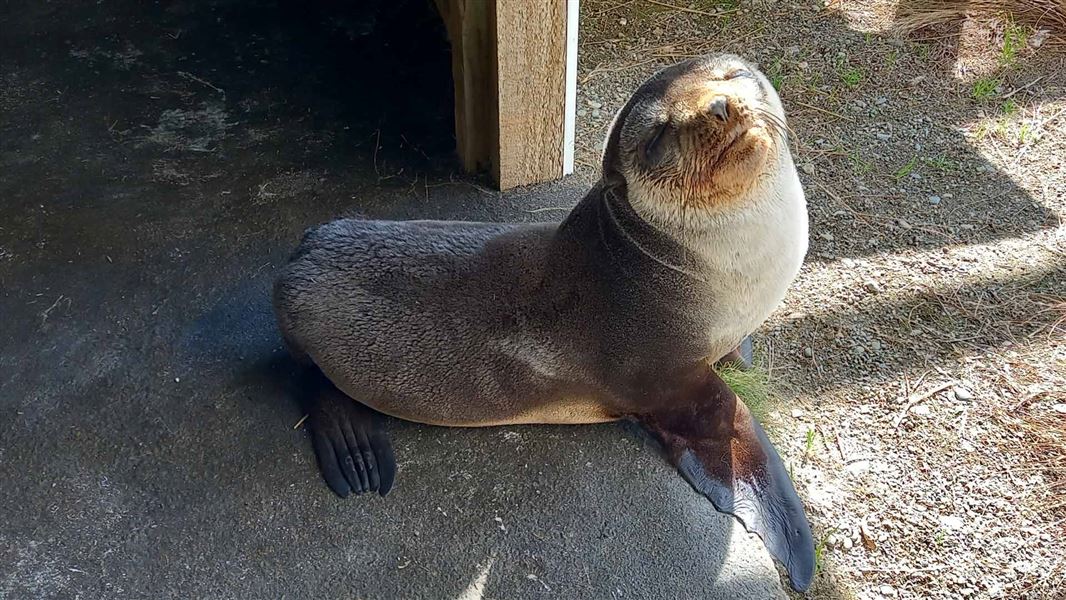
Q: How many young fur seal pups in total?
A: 1